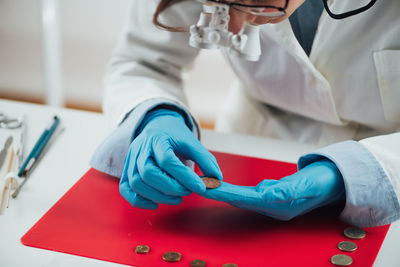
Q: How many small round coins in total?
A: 8